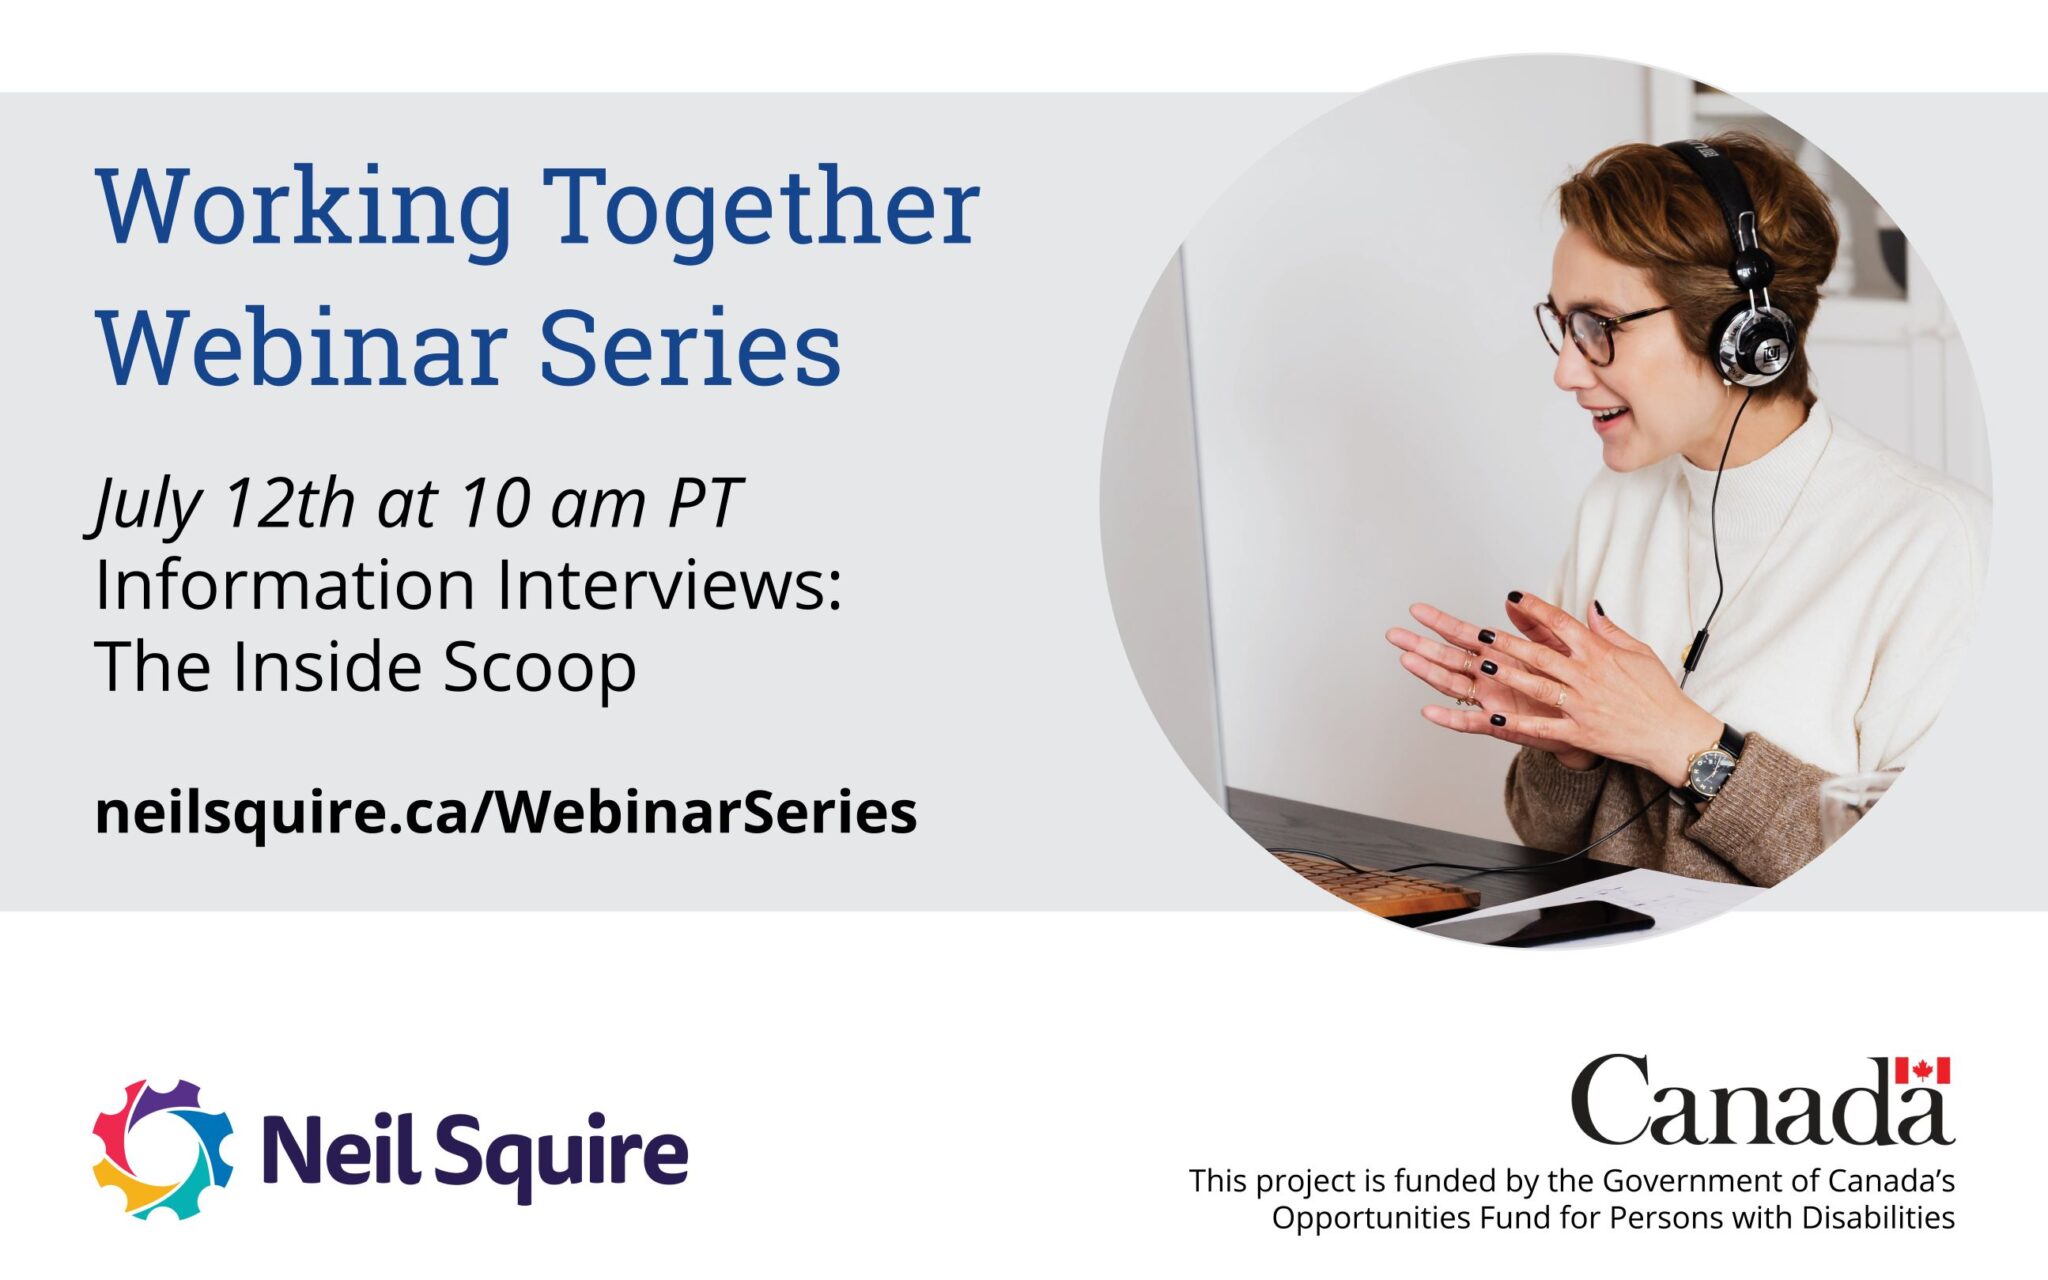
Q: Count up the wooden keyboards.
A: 1